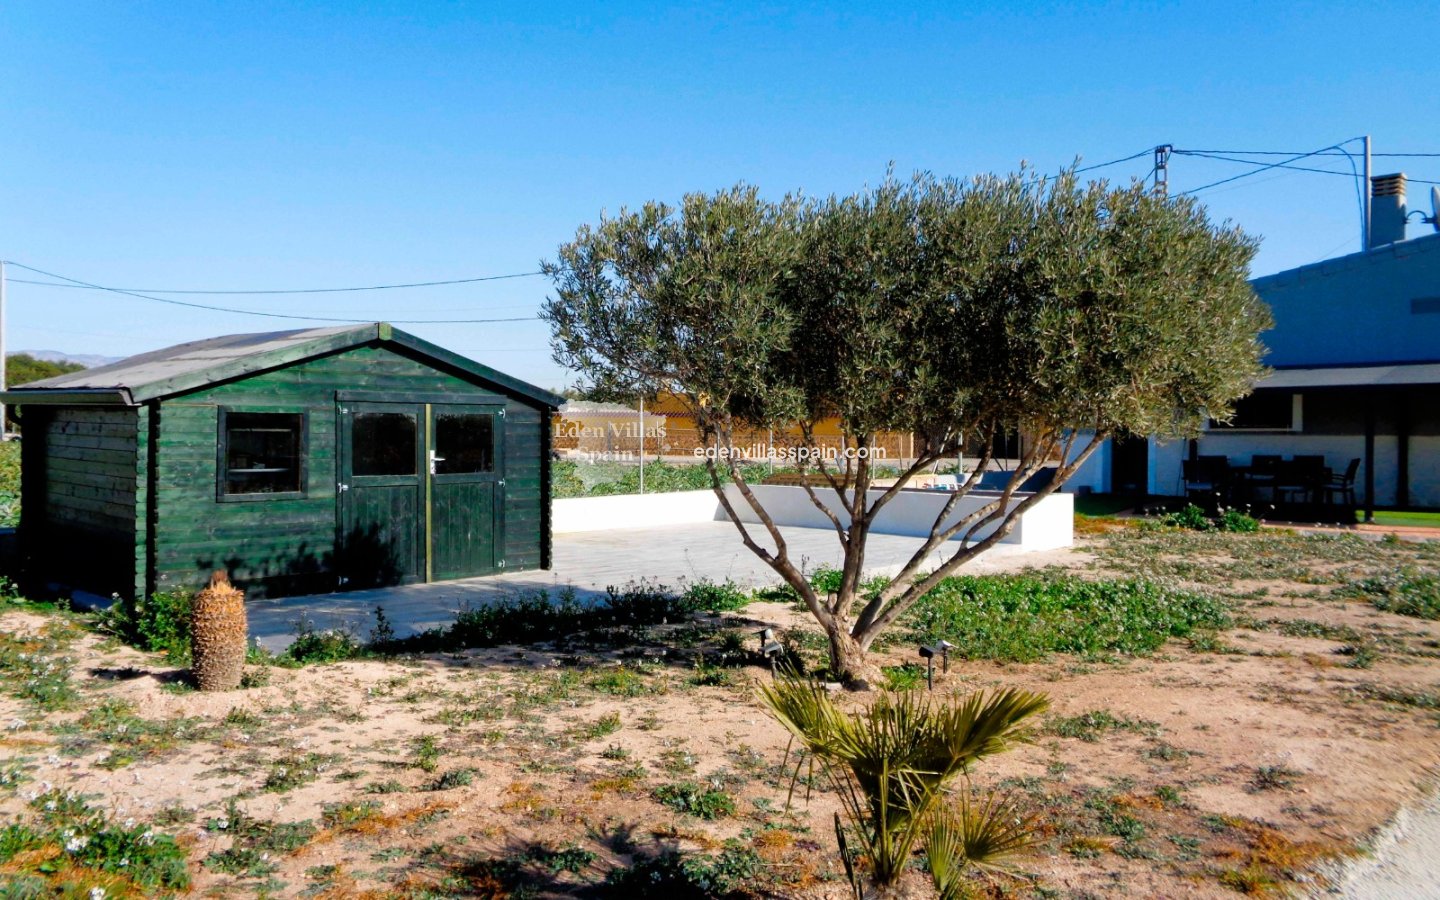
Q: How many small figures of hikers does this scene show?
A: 0